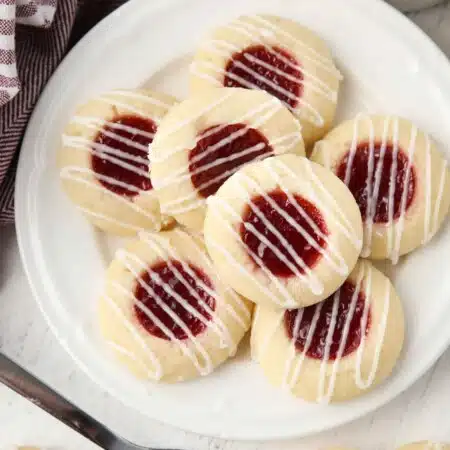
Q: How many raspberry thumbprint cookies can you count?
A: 7